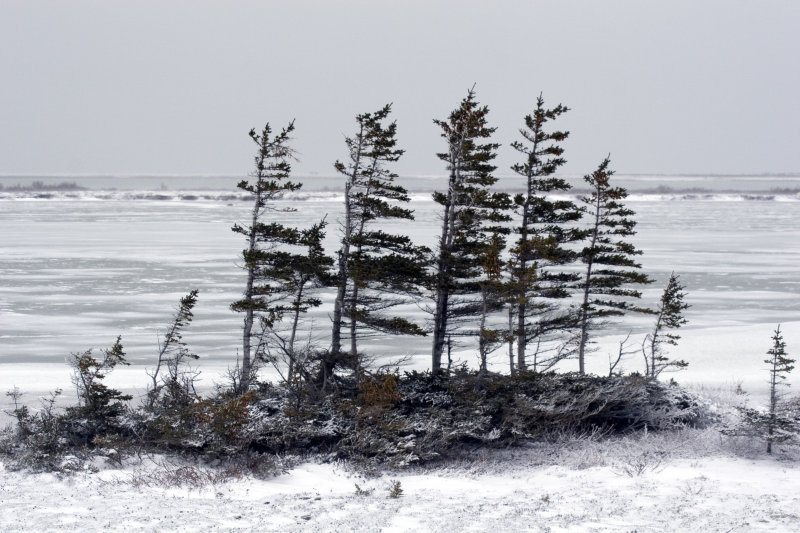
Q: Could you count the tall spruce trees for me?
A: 5